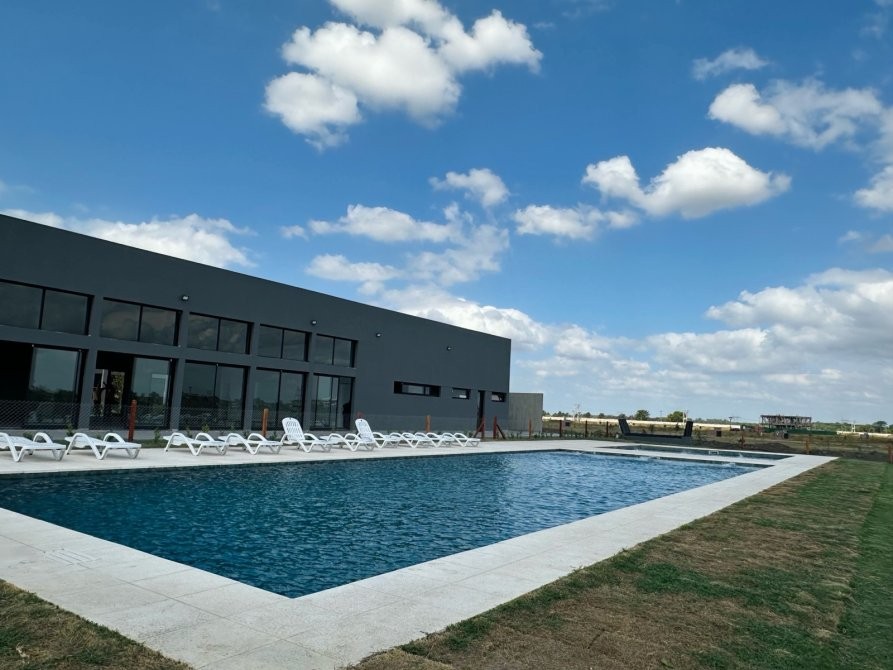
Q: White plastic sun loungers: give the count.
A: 10